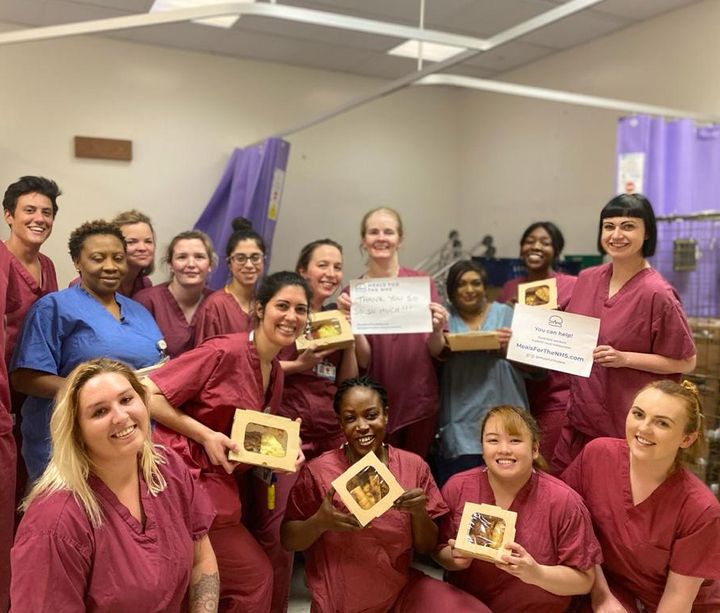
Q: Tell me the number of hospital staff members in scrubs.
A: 15